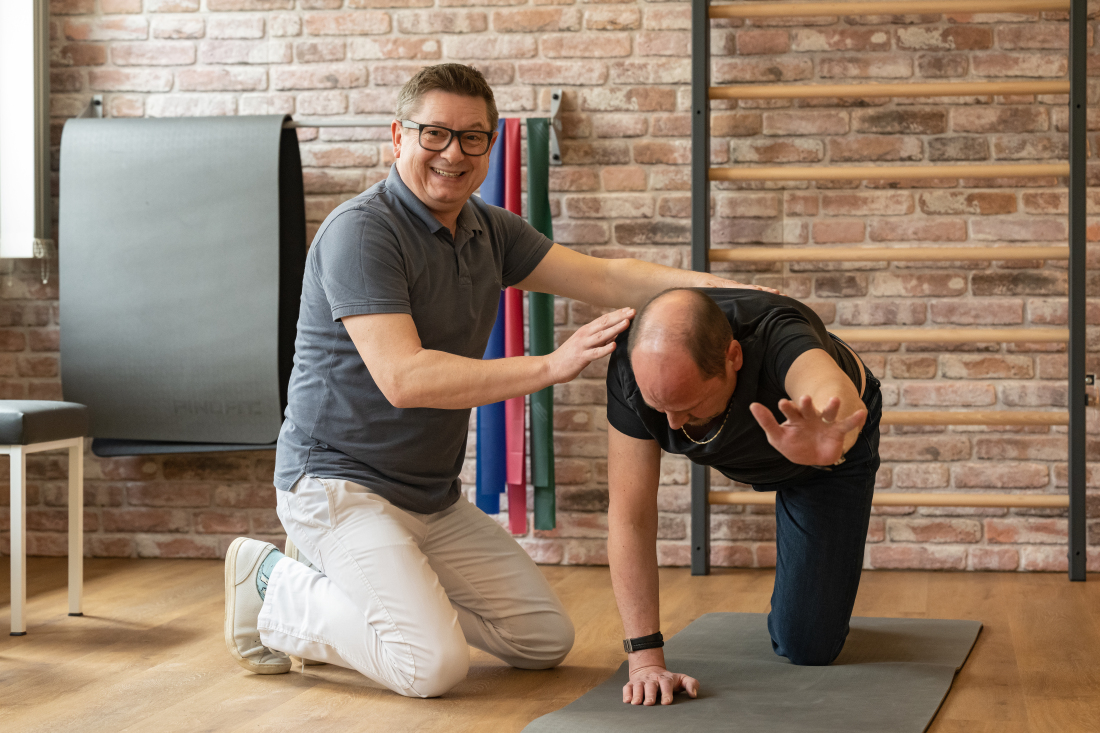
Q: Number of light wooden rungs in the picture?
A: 7